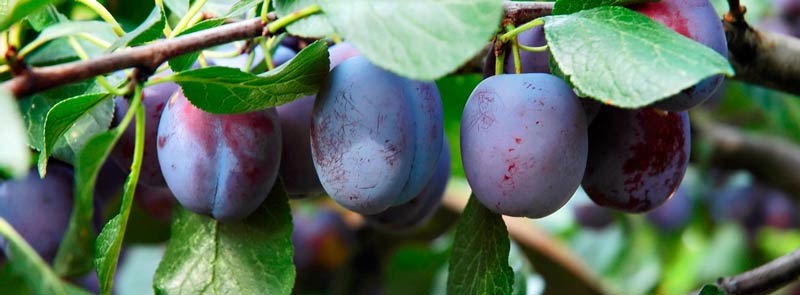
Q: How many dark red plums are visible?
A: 1